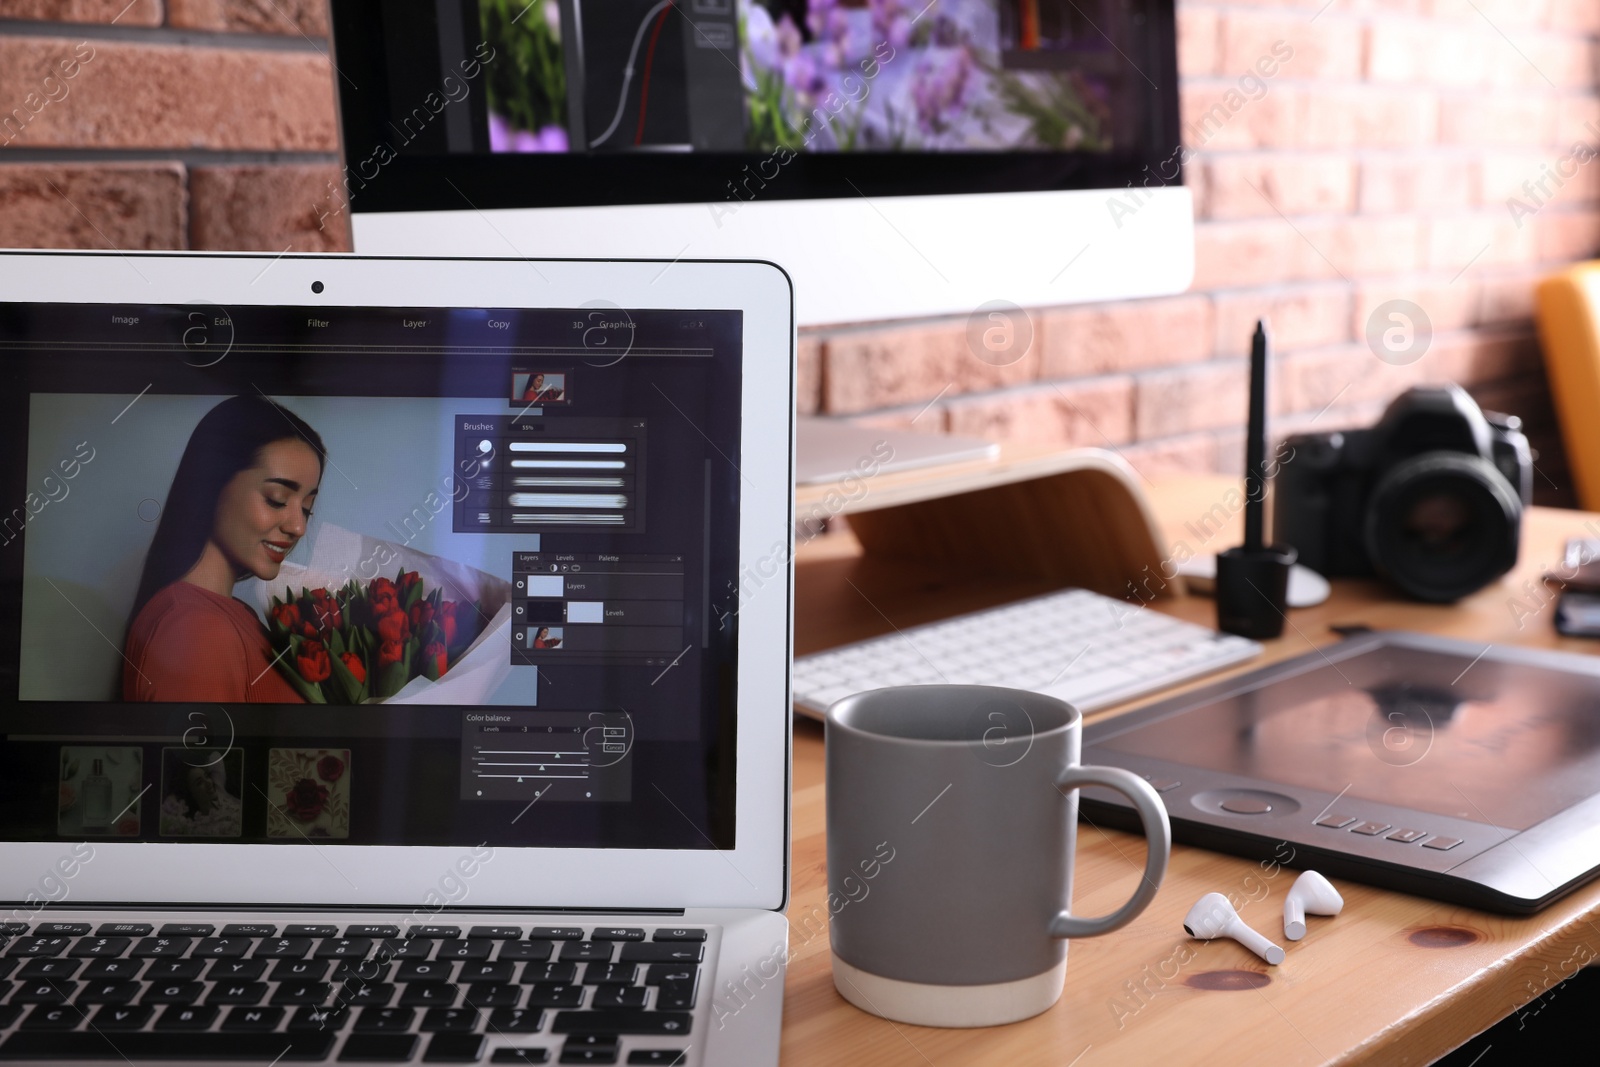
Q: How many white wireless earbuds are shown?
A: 2